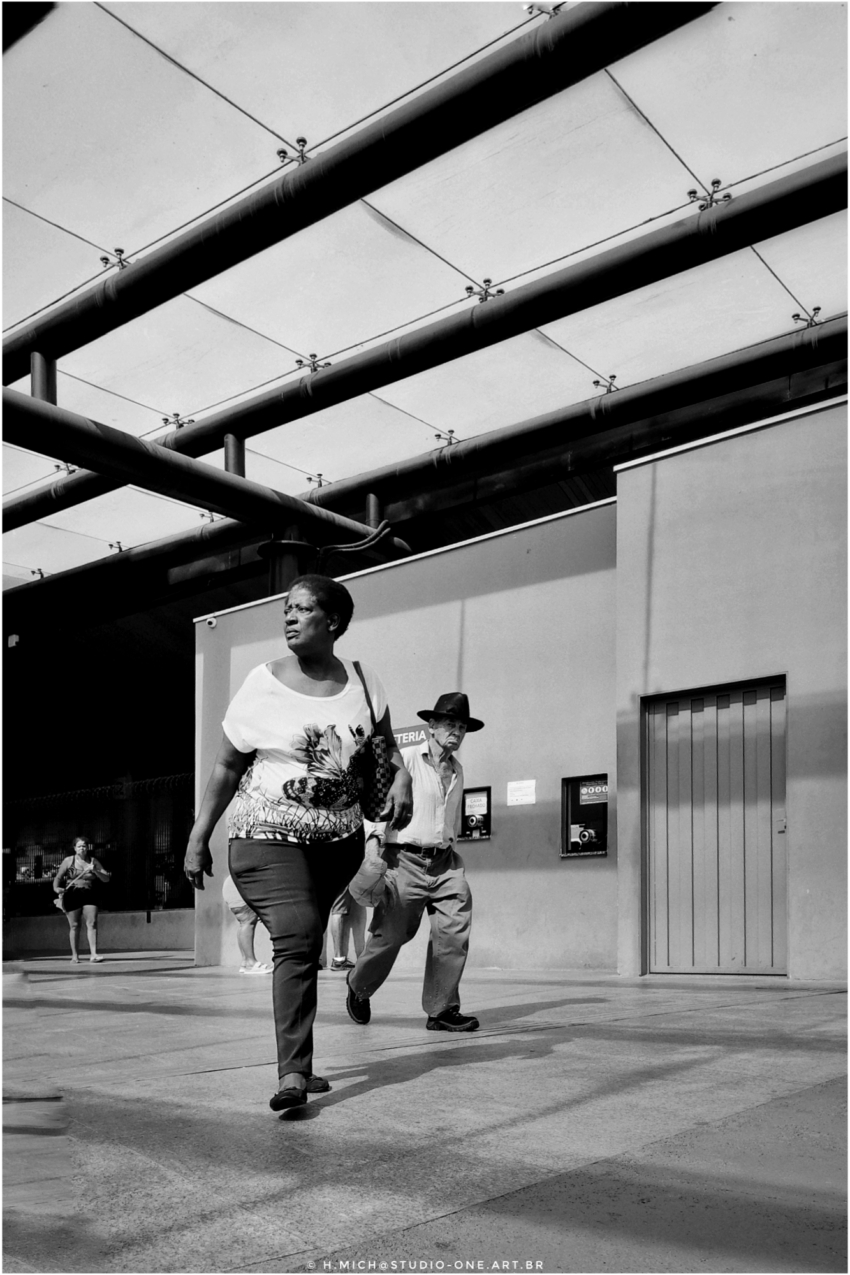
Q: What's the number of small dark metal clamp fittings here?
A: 15